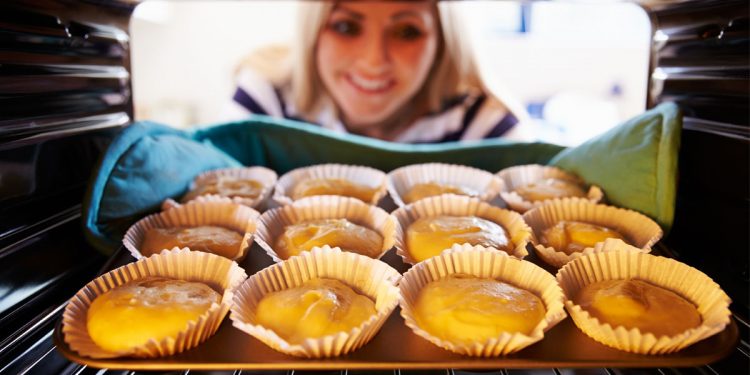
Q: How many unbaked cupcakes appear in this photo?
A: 12